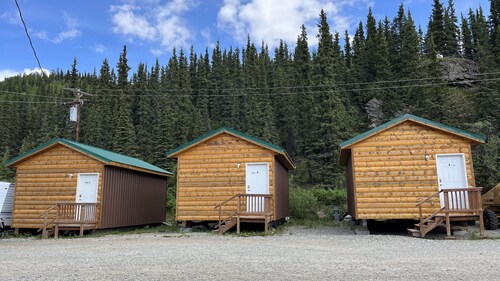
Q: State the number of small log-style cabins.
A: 3